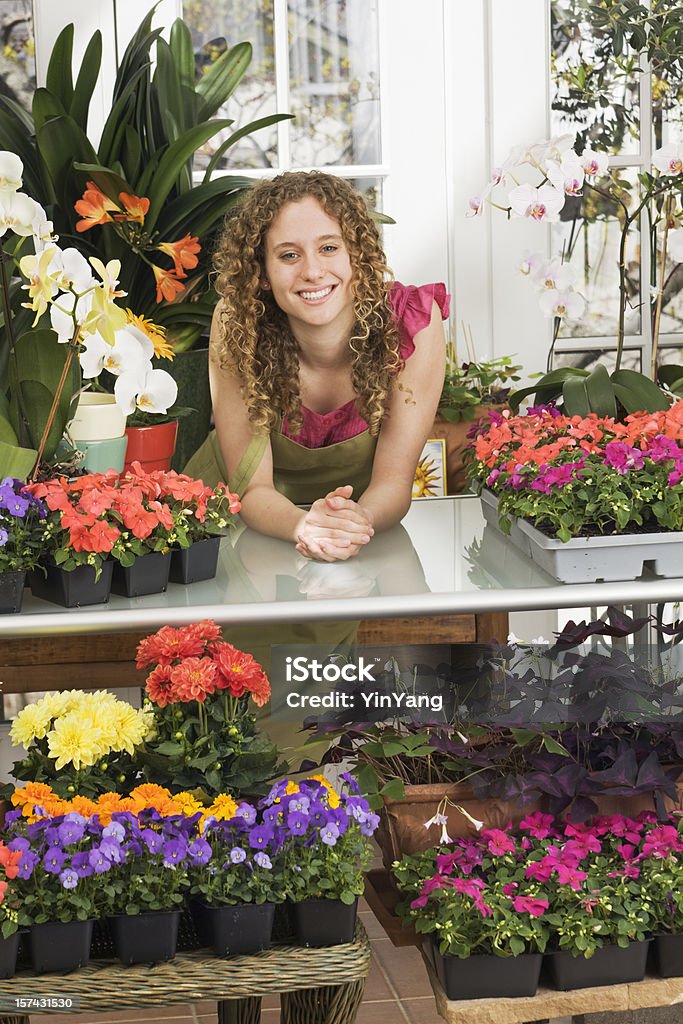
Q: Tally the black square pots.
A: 12